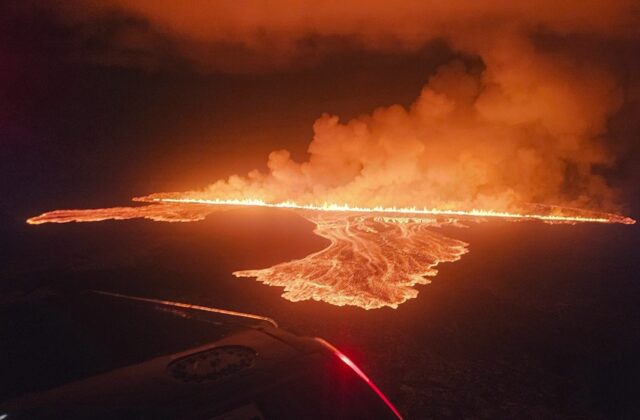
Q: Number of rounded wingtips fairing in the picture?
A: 1